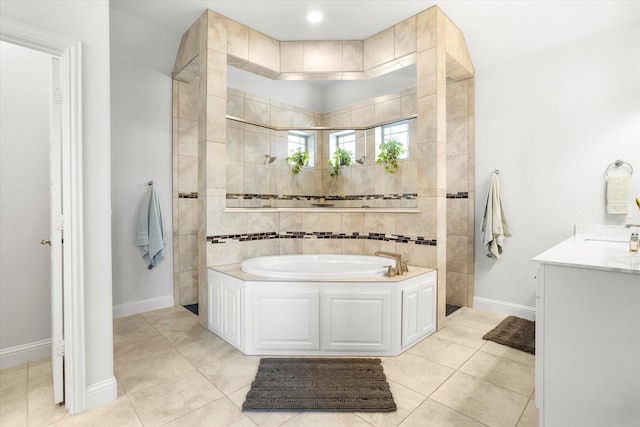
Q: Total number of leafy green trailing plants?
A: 3